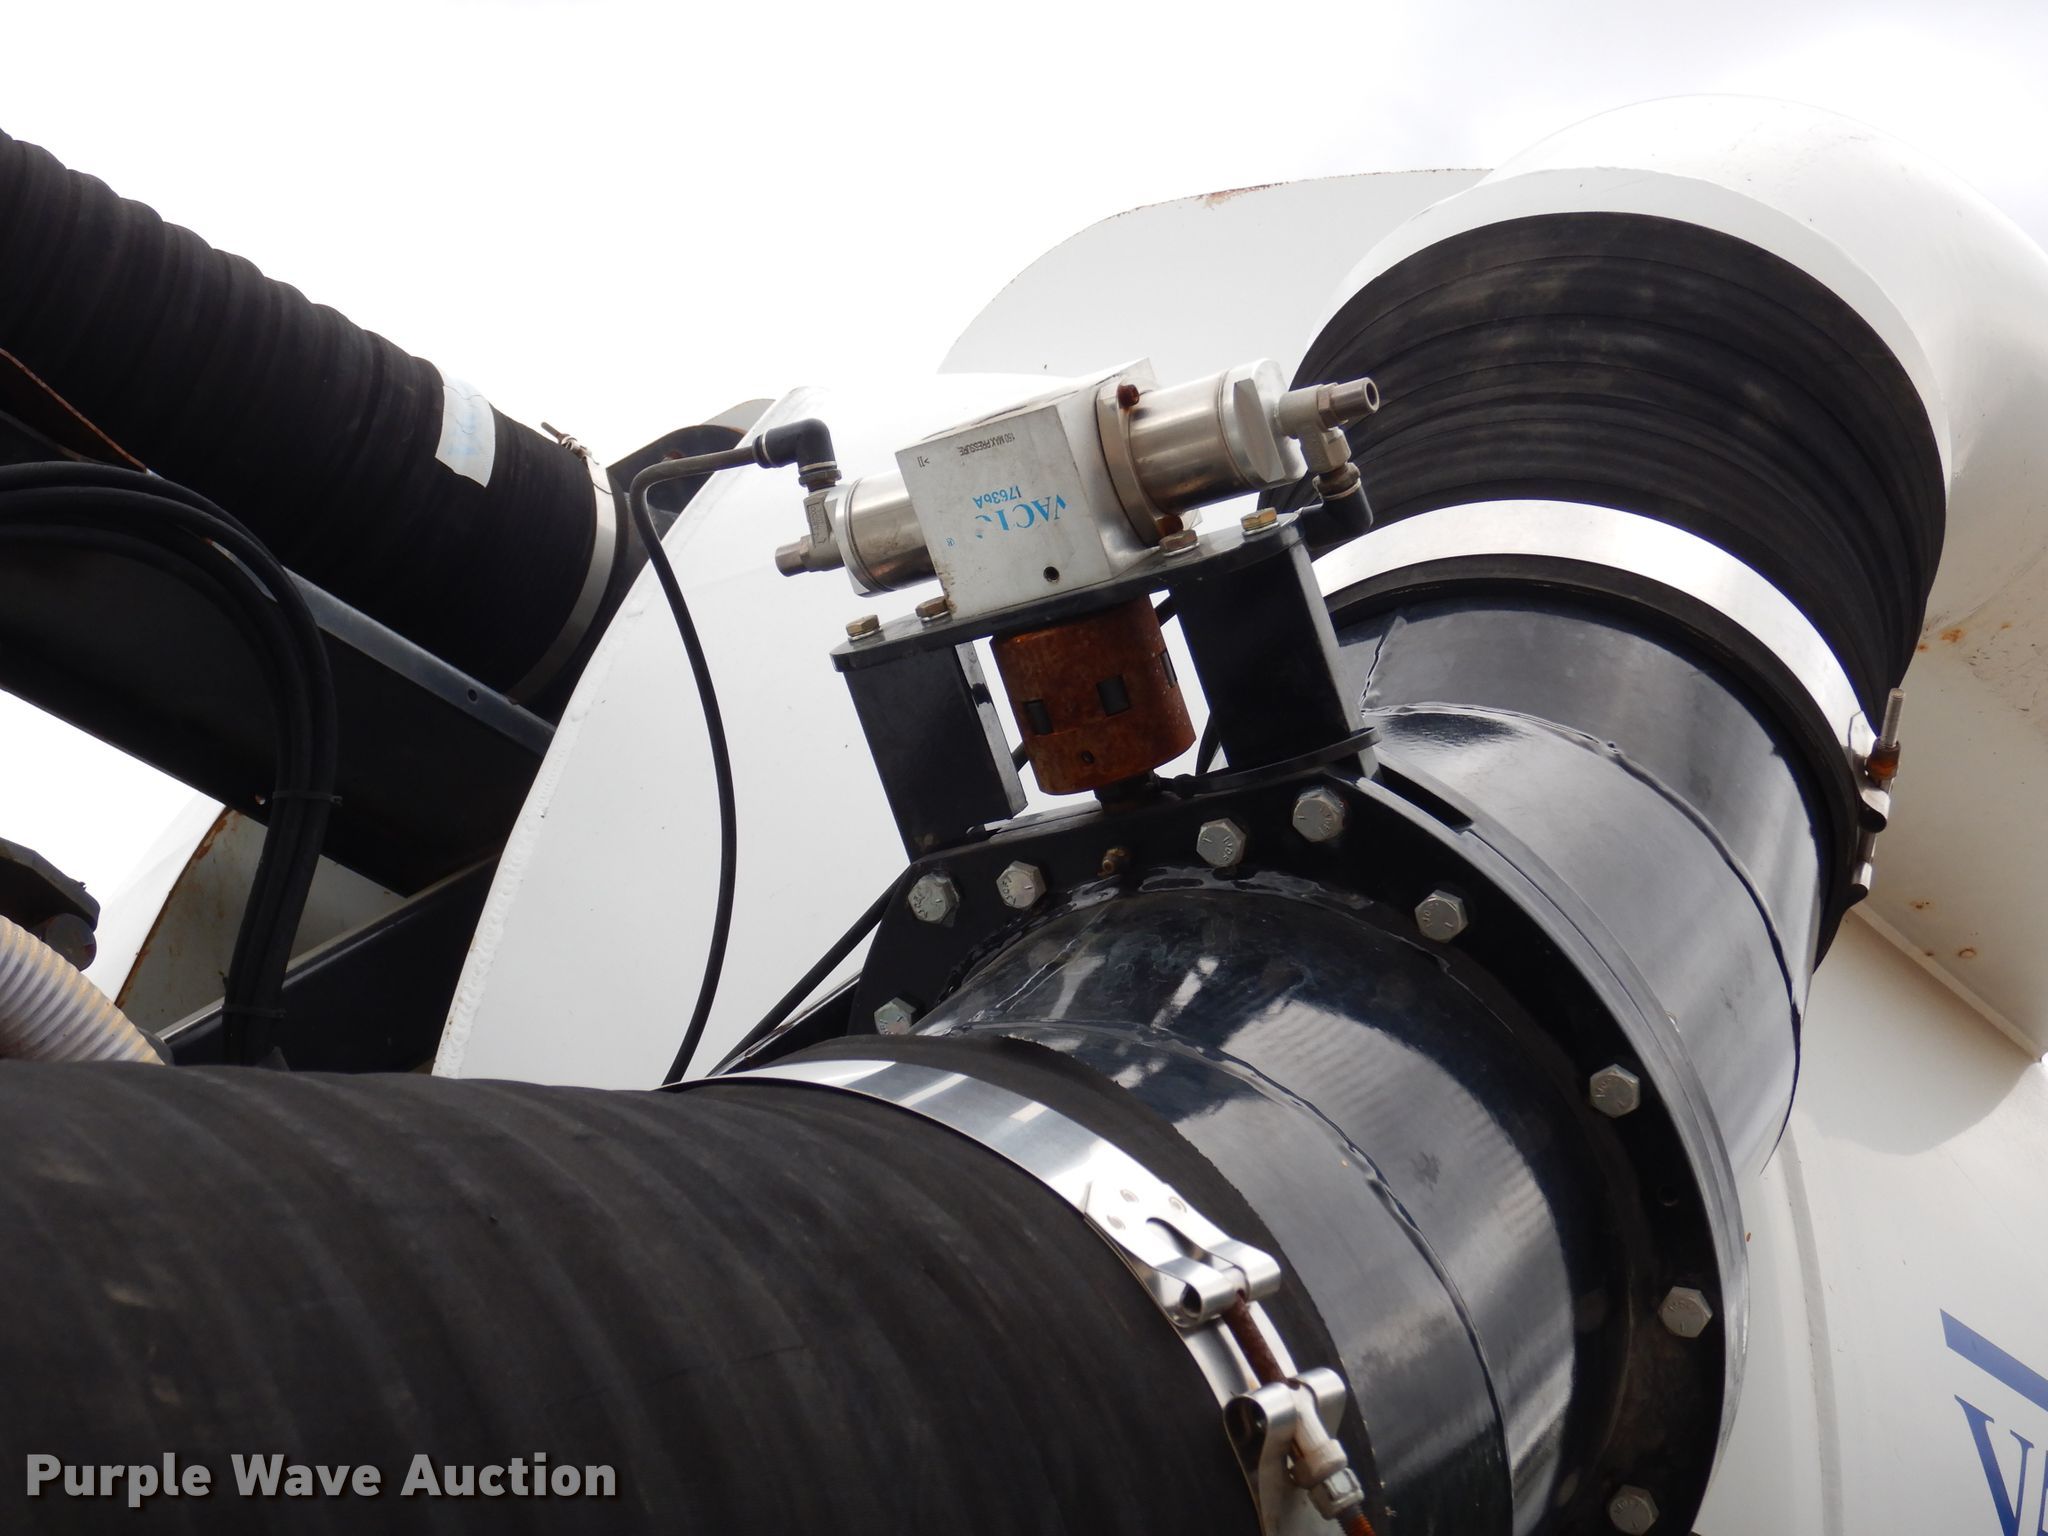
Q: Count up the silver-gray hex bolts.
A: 9